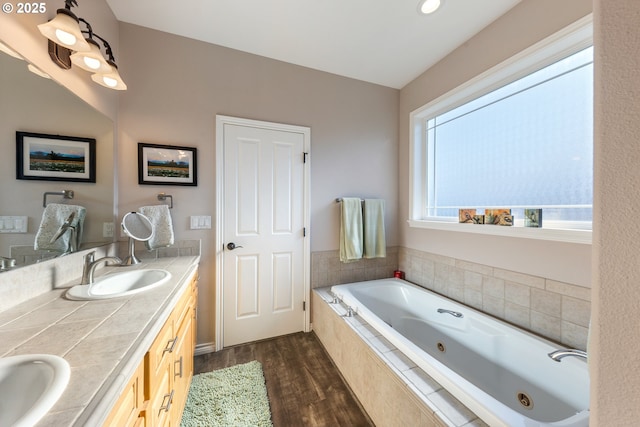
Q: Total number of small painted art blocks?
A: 5